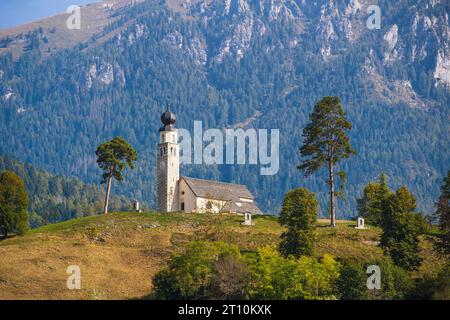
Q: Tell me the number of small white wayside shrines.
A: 3